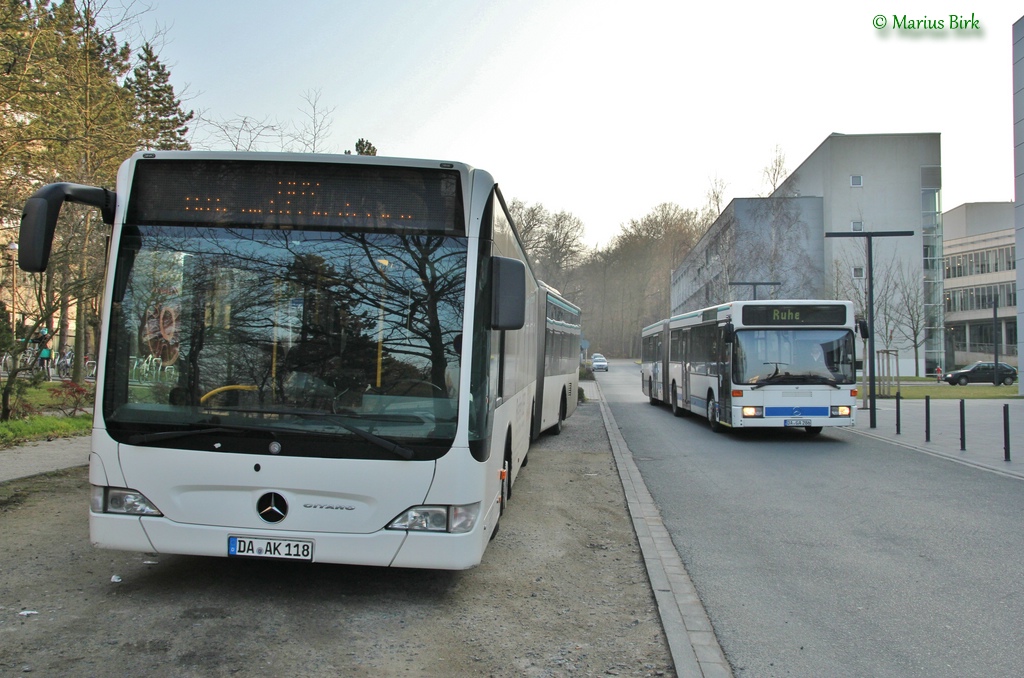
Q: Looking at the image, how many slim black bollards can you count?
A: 4